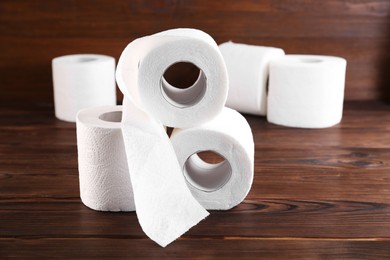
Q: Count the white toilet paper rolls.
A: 6